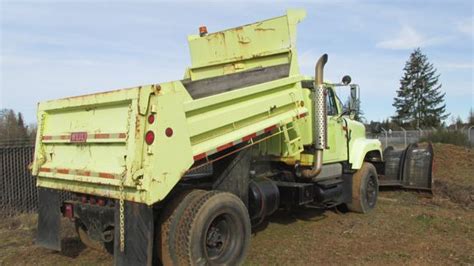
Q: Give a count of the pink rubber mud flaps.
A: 0